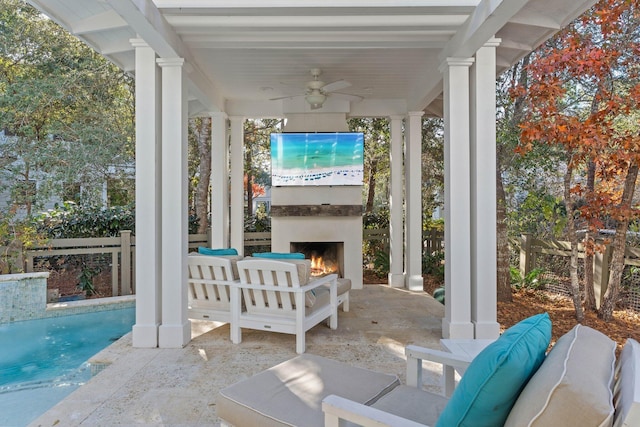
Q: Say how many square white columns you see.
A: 8